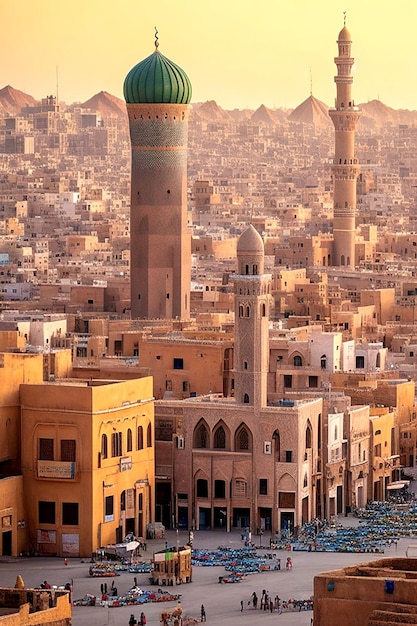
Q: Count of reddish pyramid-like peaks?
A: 6